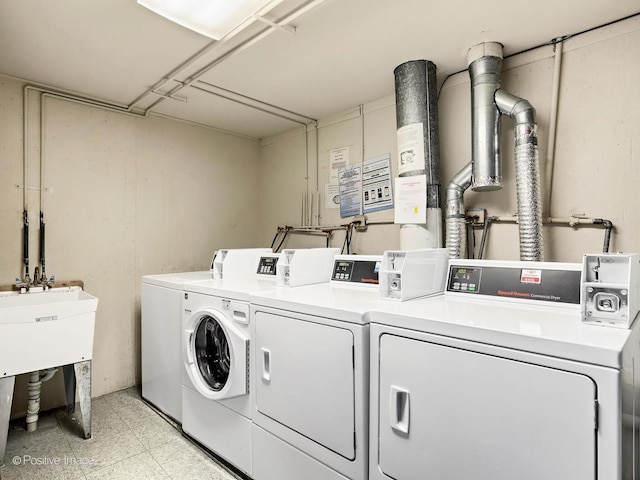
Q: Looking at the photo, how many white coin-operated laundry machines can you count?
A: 4